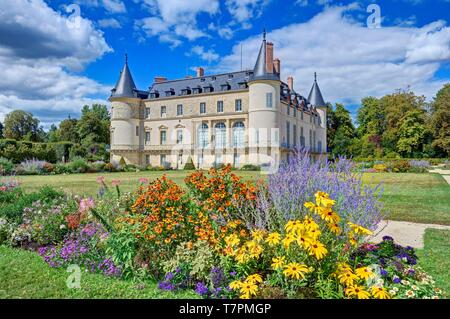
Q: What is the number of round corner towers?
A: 3